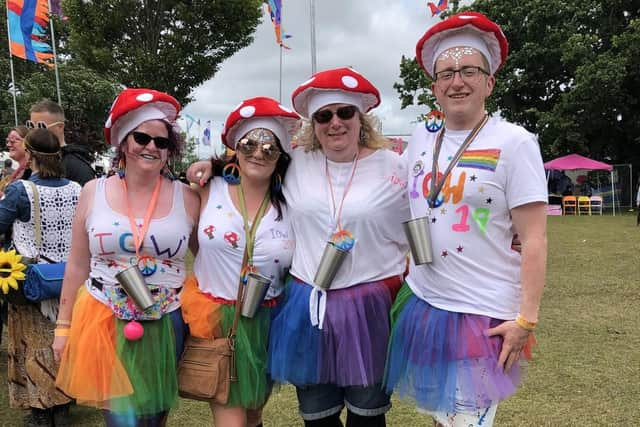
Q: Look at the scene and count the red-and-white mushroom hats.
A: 4